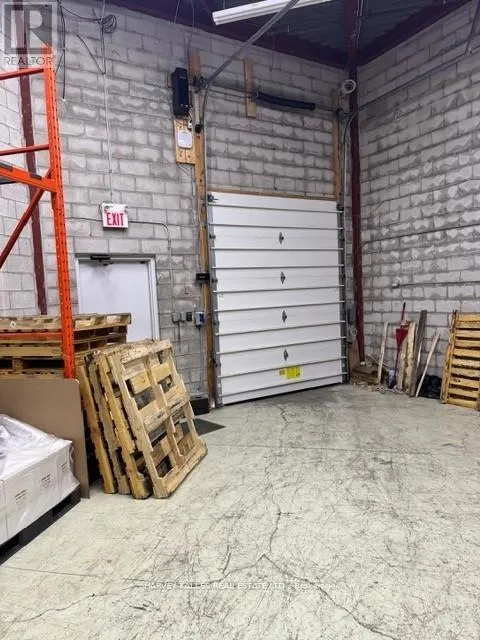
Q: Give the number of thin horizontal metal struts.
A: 10